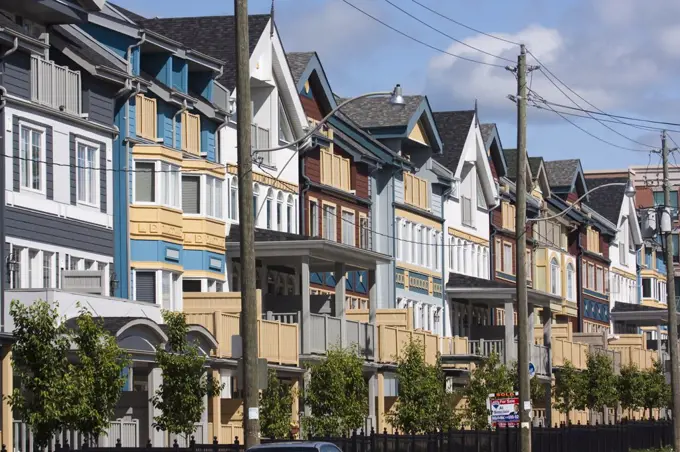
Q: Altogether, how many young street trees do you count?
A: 11